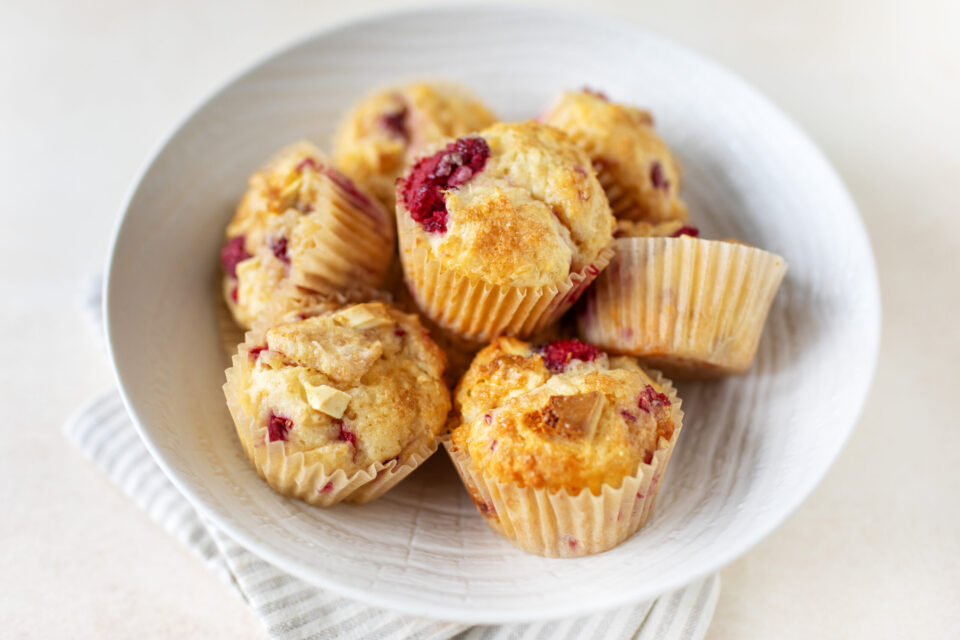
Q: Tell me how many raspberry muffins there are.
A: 7